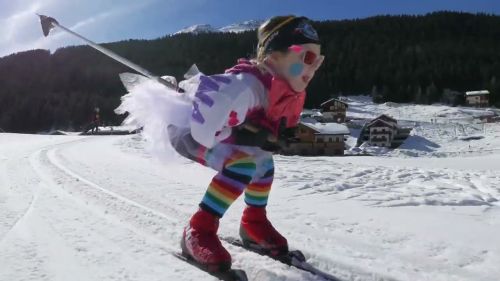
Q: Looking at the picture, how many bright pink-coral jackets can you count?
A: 1